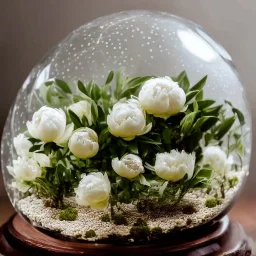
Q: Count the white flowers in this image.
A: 11